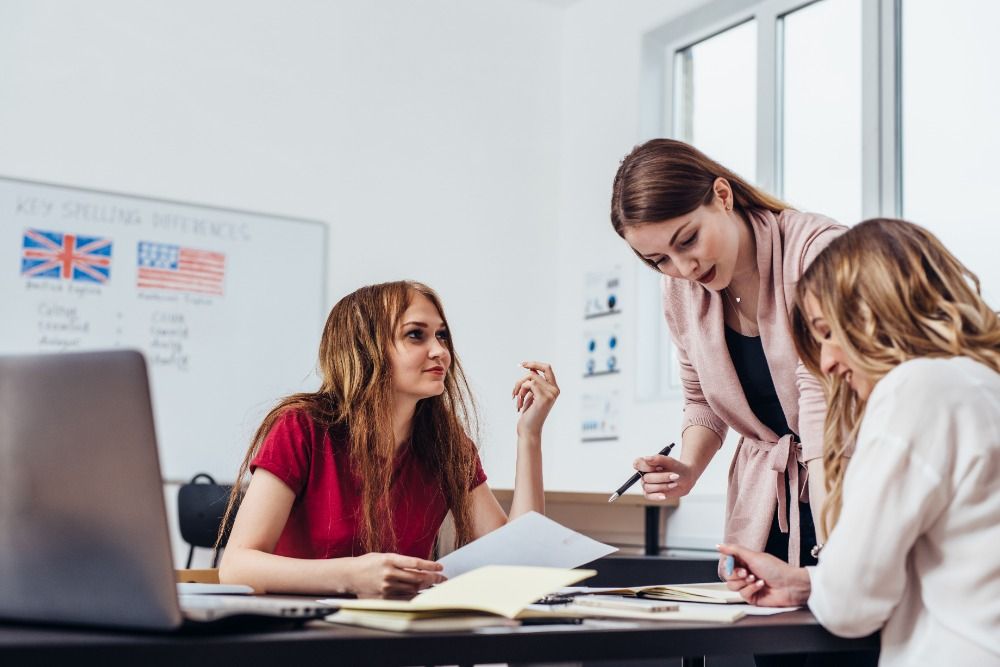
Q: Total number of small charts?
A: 3